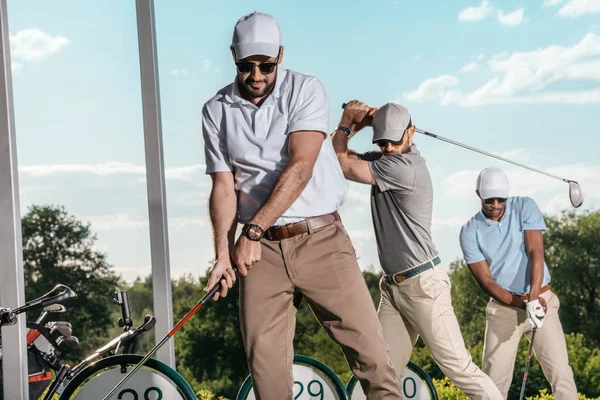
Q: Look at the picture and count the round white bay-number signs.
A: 3